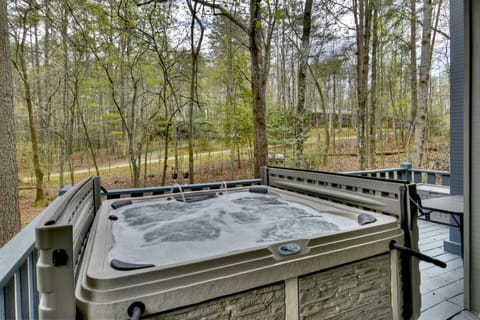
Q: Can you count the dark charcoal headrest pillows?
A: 4